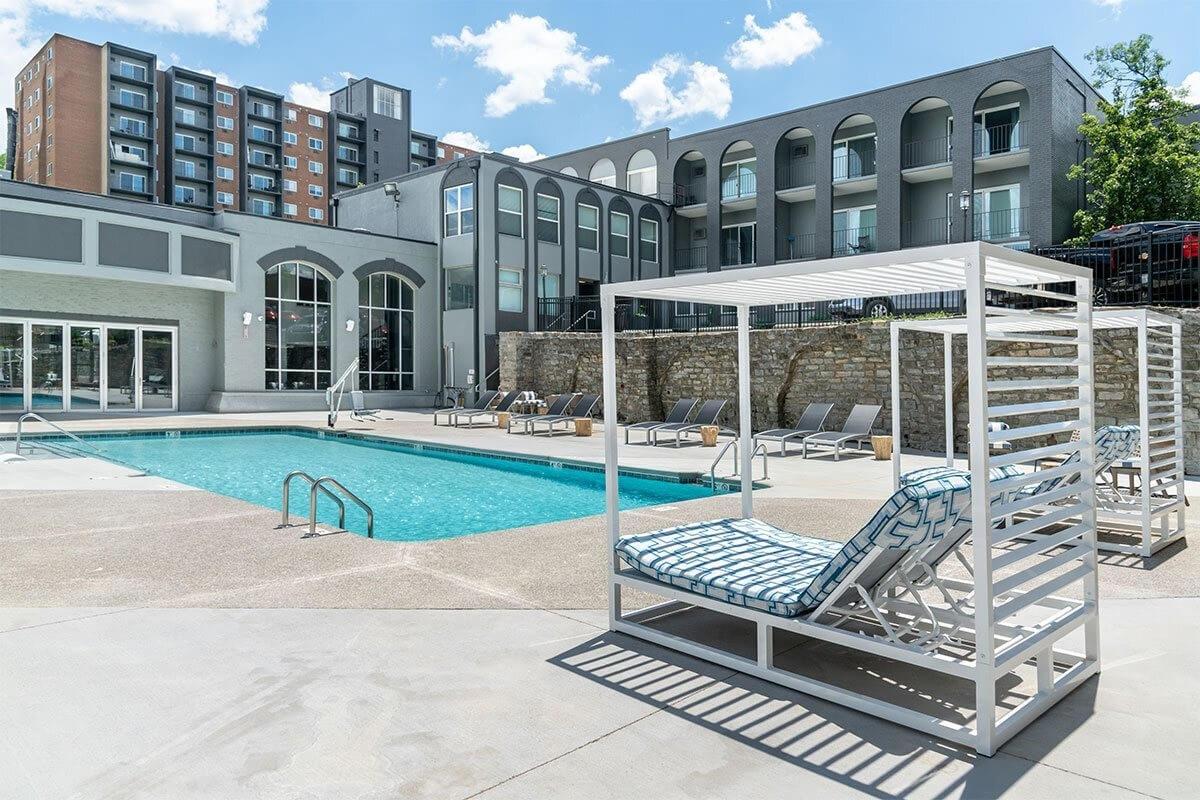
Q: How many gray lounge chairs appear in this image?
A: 8